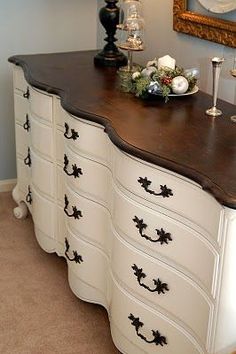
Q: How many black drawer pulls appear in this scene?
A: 12